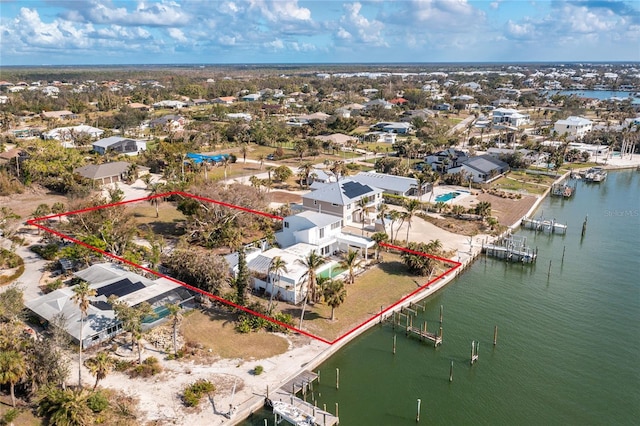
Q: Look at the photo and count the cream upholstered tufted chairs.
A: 0